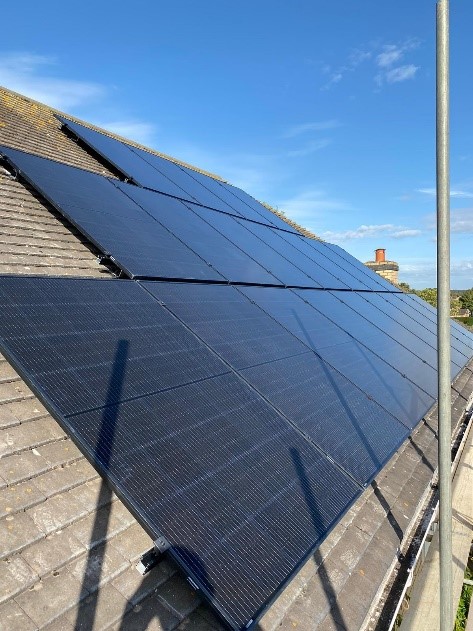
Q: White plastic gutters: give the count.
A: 1